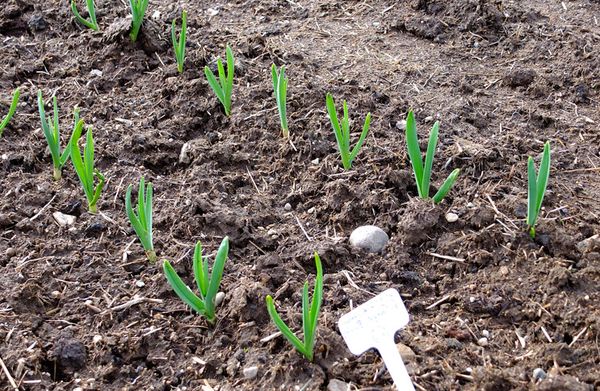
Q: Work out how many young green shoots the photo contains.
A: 14